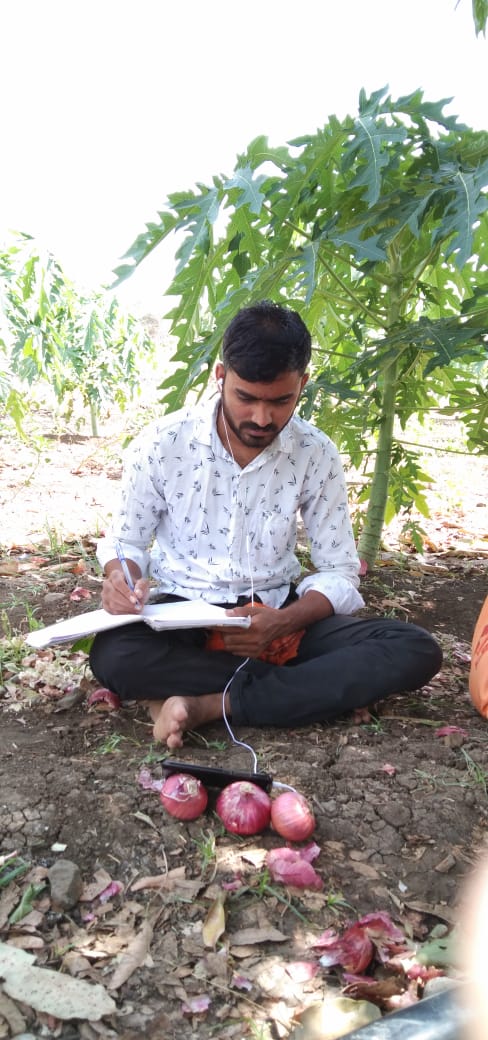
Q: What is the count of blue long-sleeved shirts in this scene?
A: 0